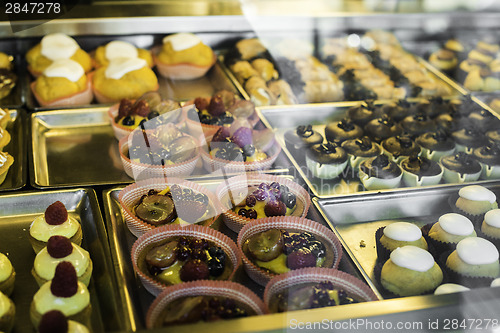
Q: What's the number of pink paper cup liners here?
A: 15